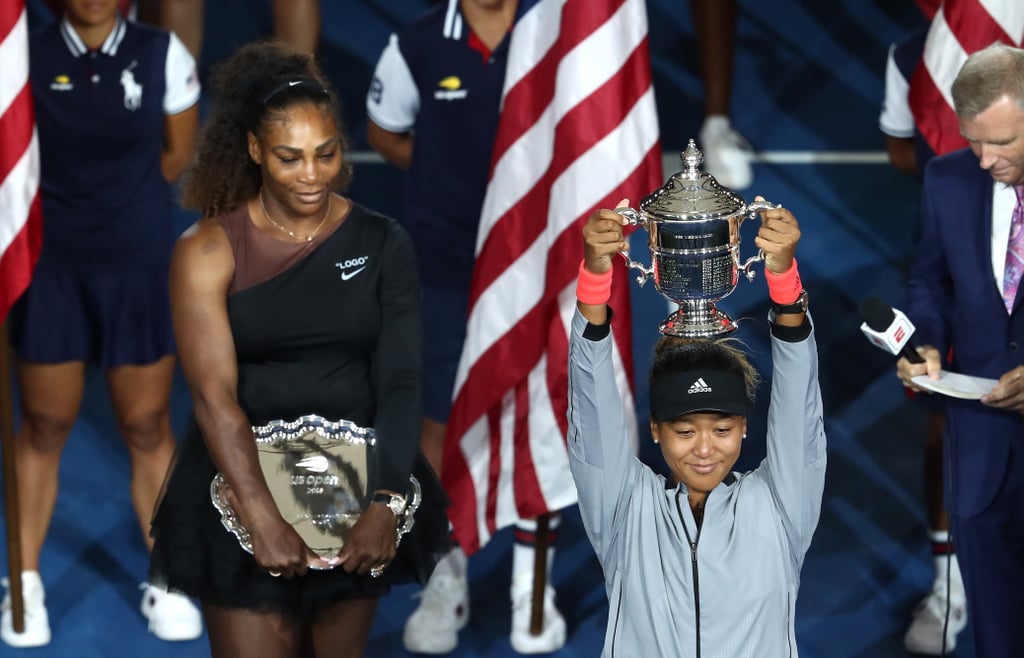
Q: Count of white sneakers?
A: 6